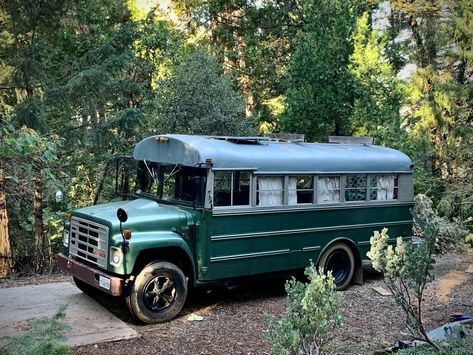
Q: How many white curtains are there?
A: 4